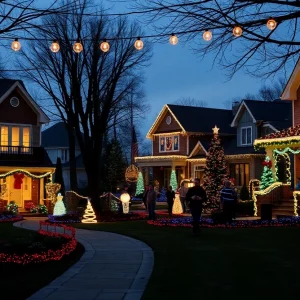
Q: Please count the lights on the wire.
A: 9